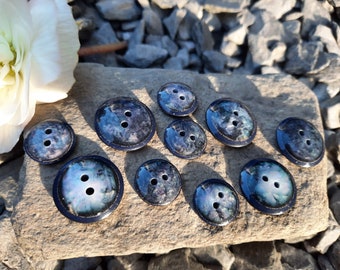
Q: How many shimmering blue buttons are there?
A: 10